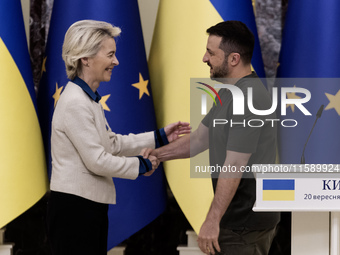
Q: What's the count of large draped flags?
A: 4